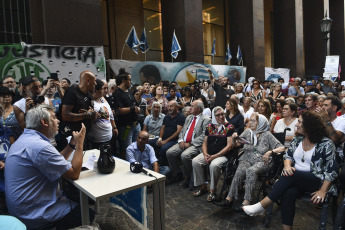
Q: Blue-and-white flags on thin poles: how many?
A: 6